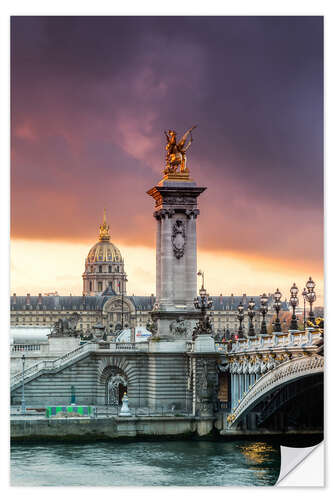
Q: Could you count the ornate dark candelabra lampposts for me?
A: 7